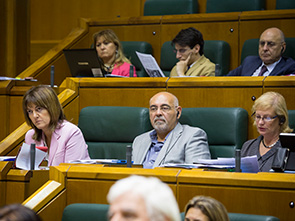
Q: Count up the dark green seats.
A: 11